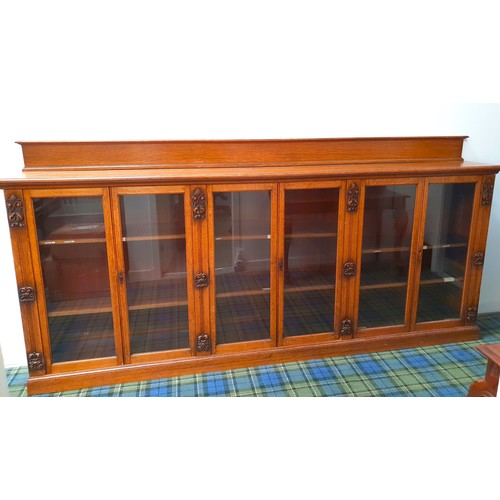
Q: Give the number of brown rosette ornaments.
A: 12